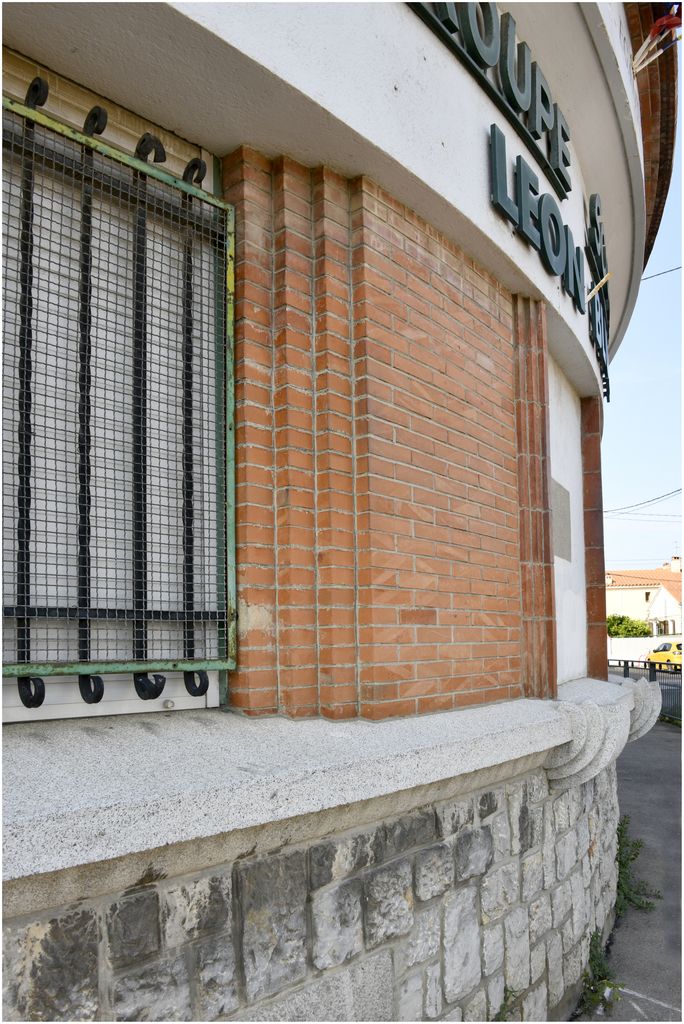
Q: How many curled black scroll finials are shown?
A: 8